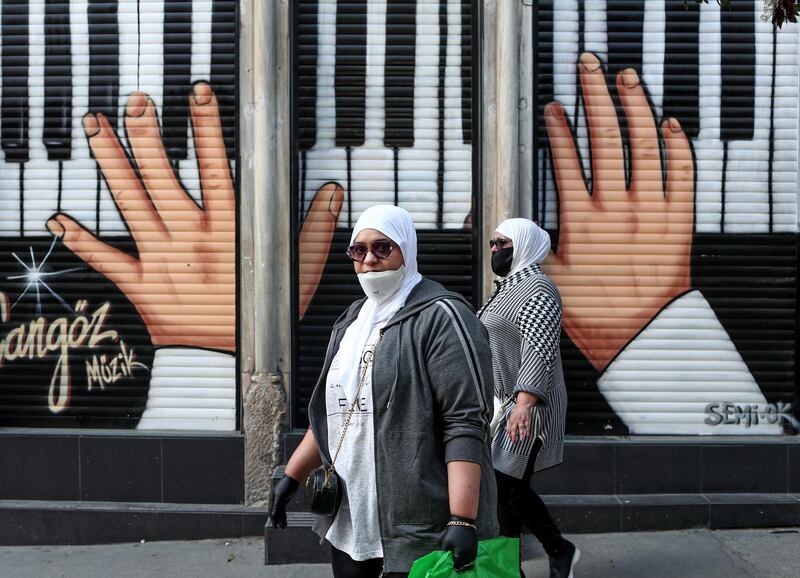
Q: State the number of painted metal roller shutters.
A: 3